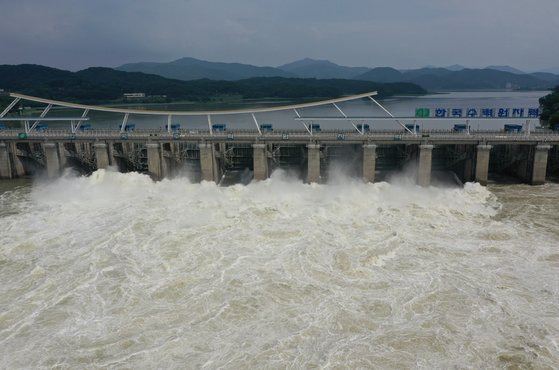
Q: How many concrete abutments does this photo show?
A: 11